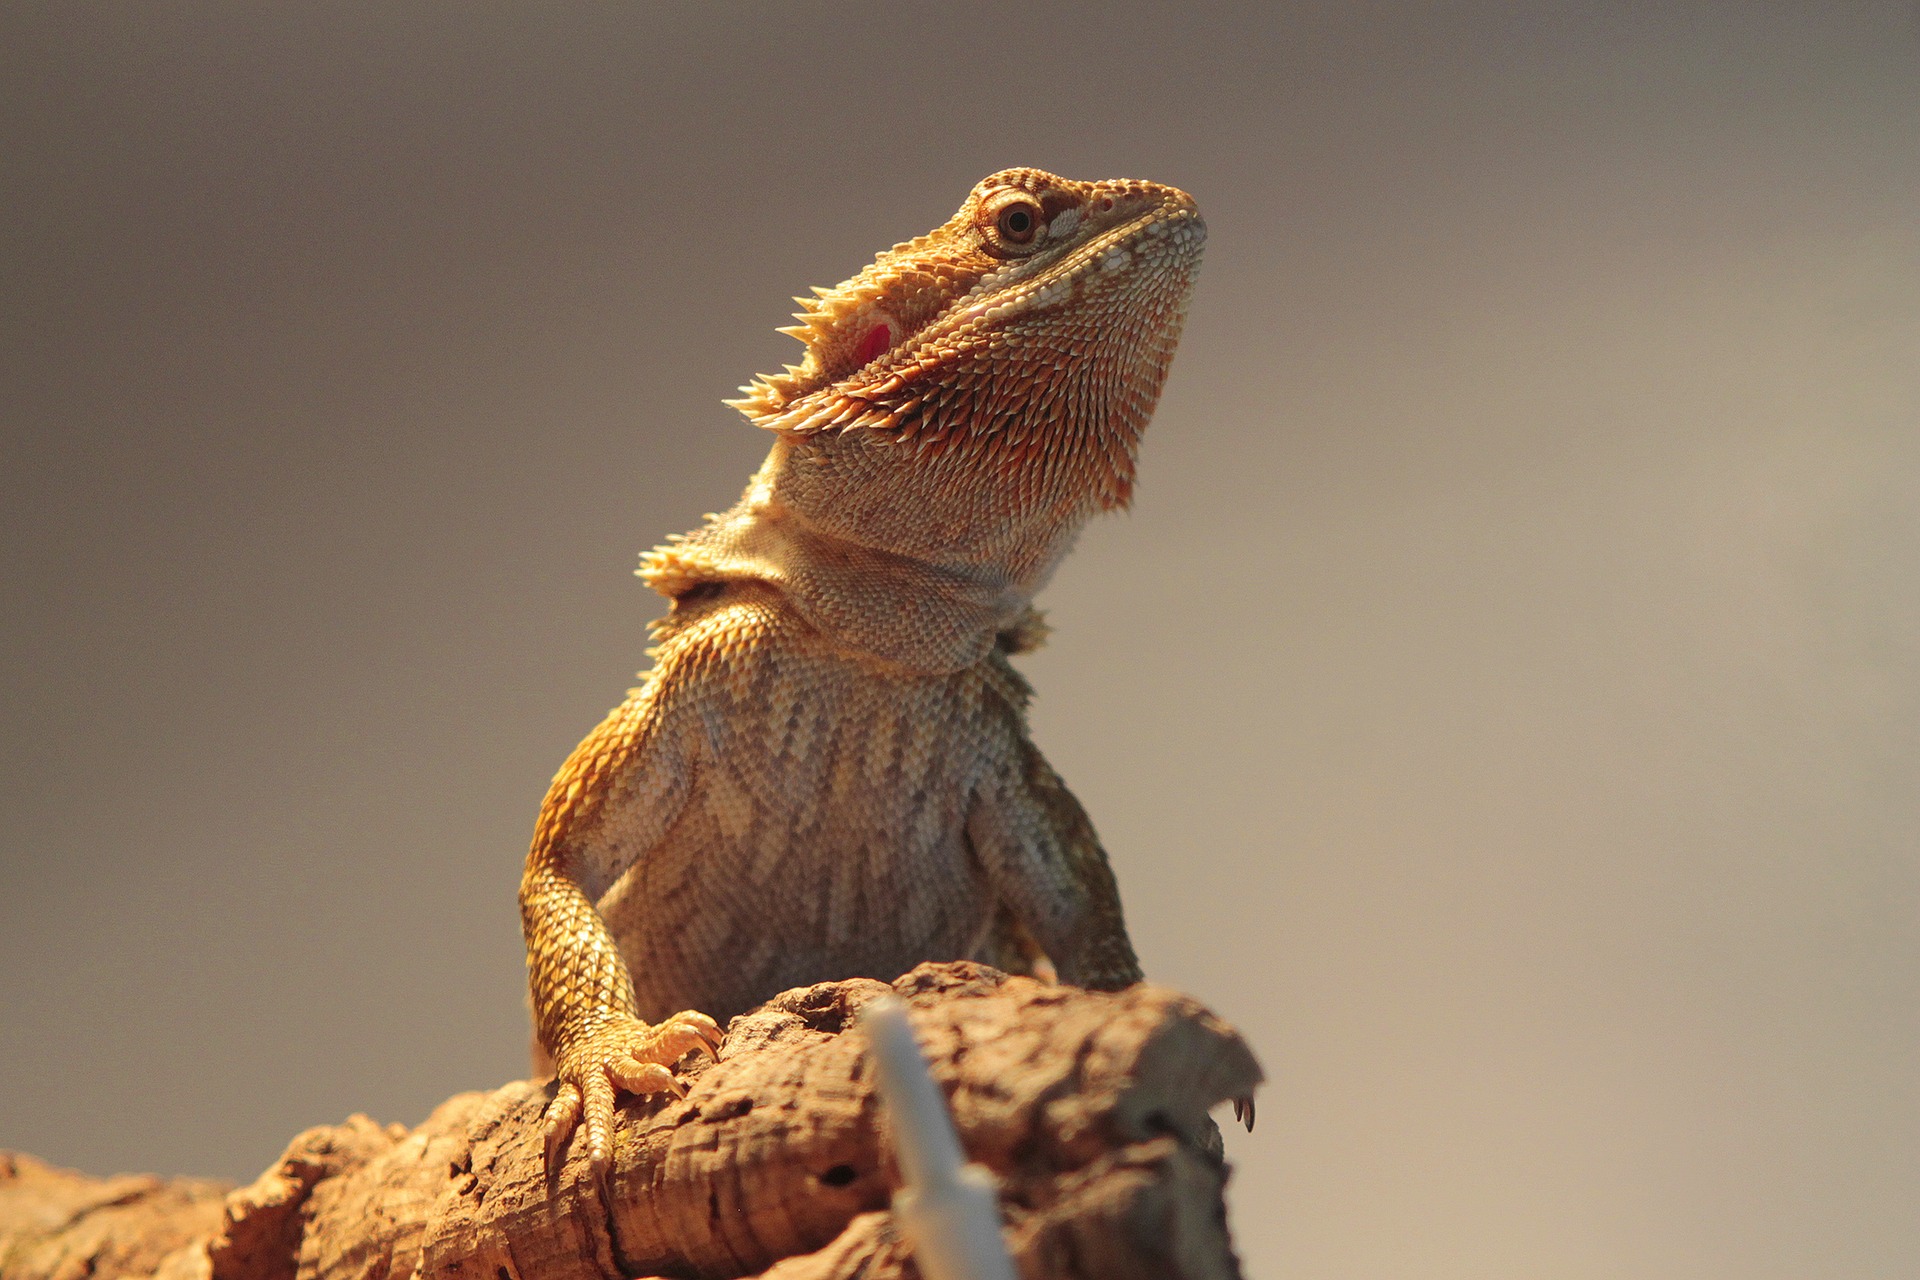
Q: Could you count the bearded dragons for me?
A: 1